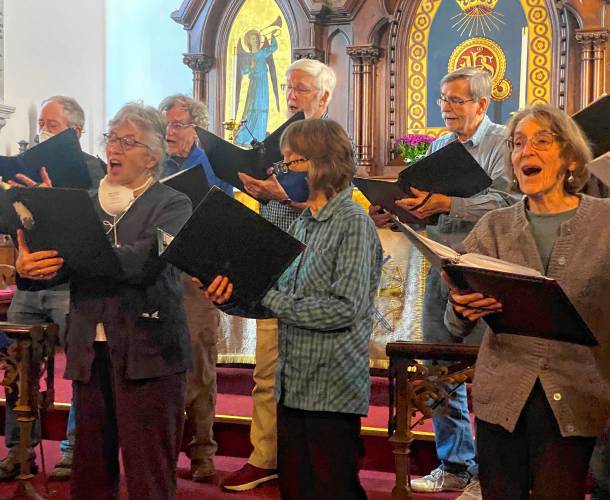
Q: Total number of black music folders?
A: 8